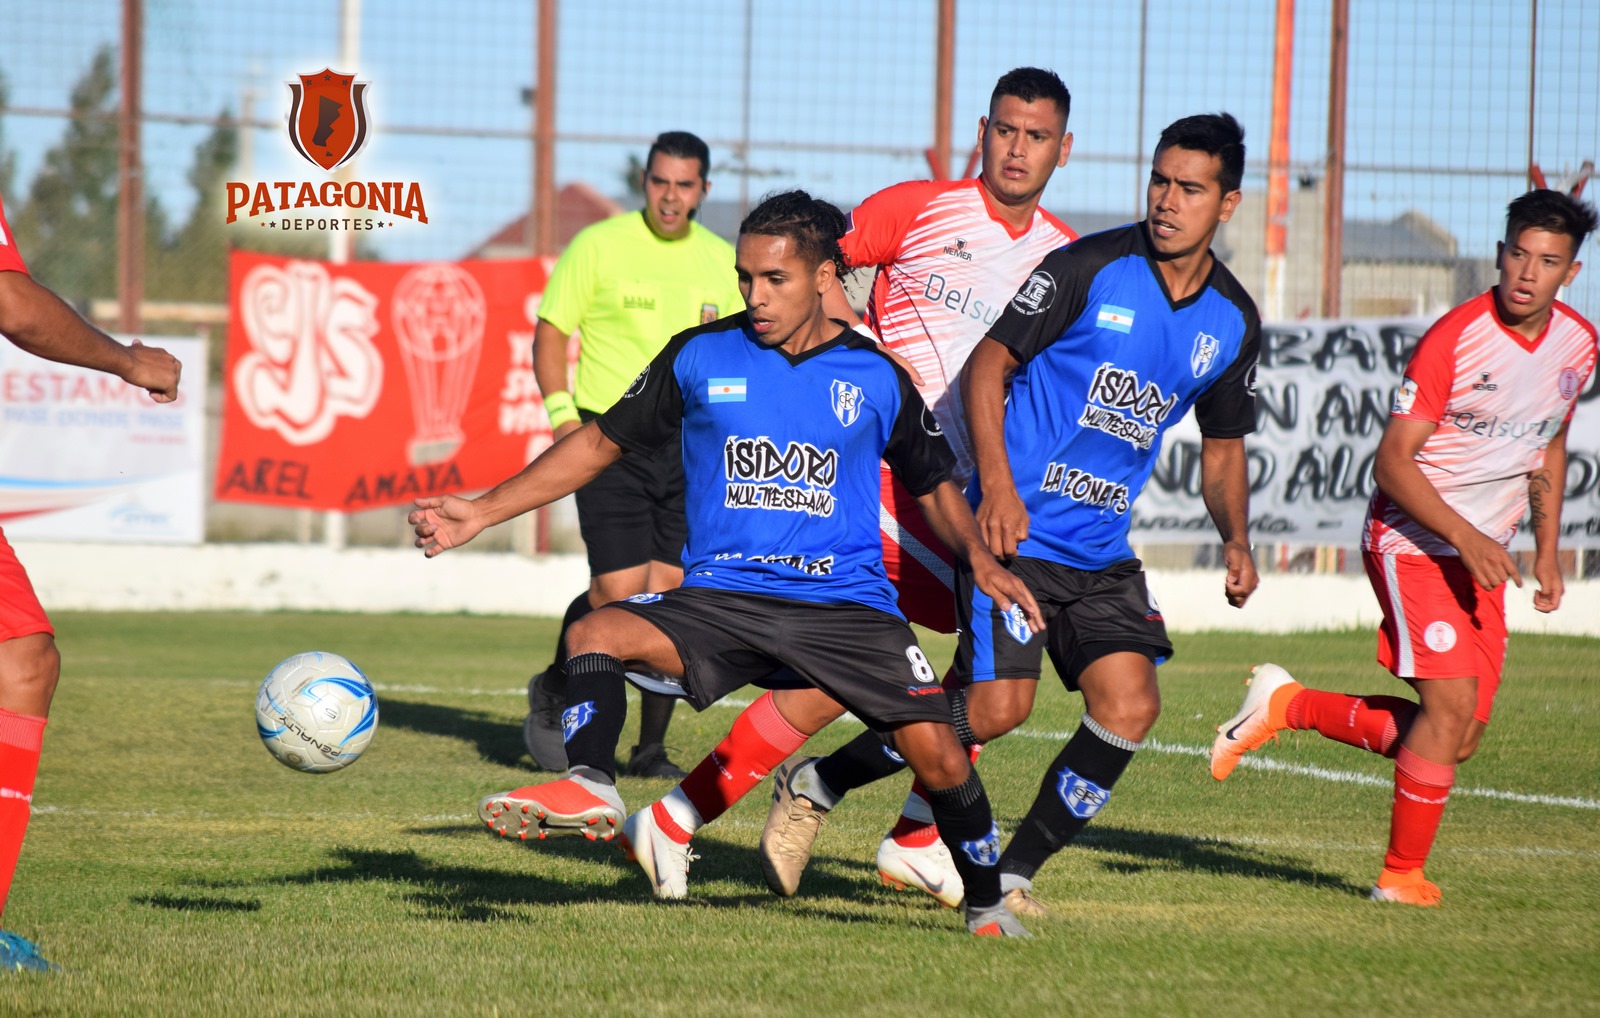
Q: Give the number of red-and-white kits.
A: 3